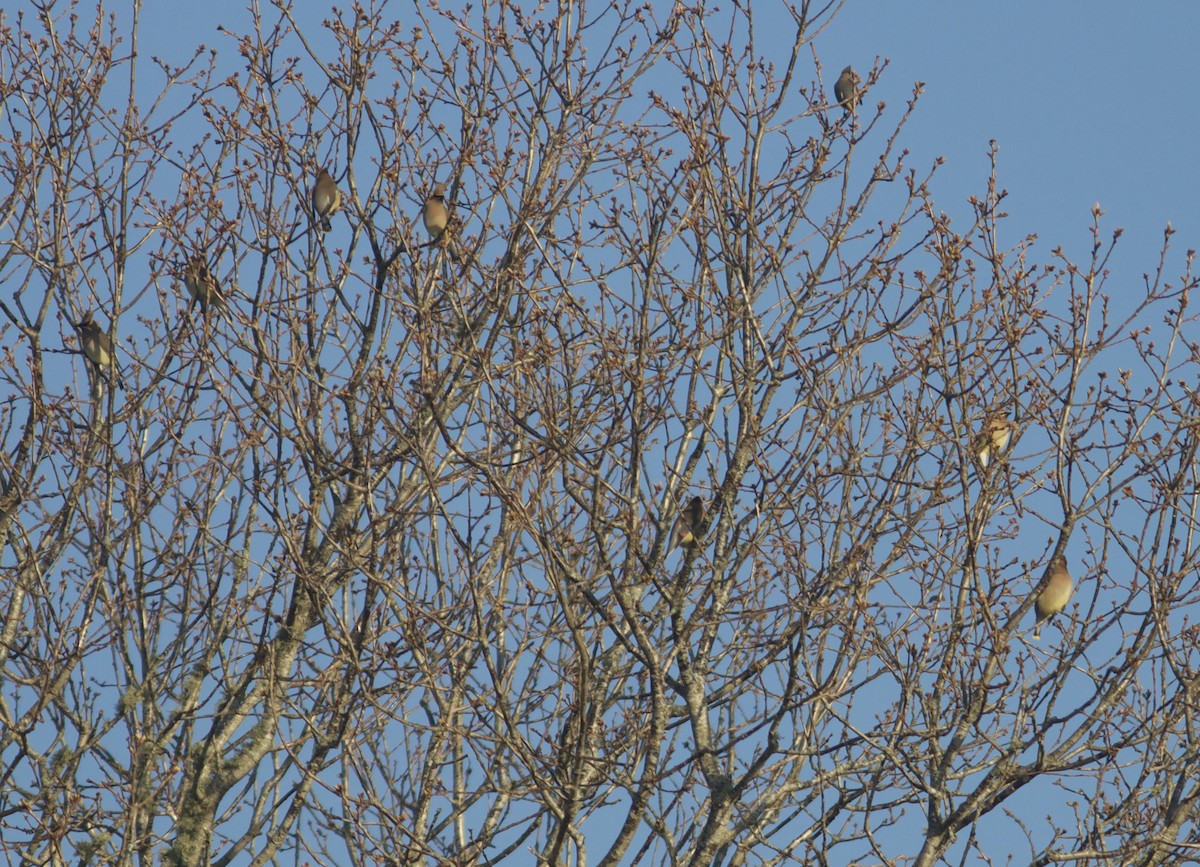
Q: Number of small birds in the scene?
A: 8